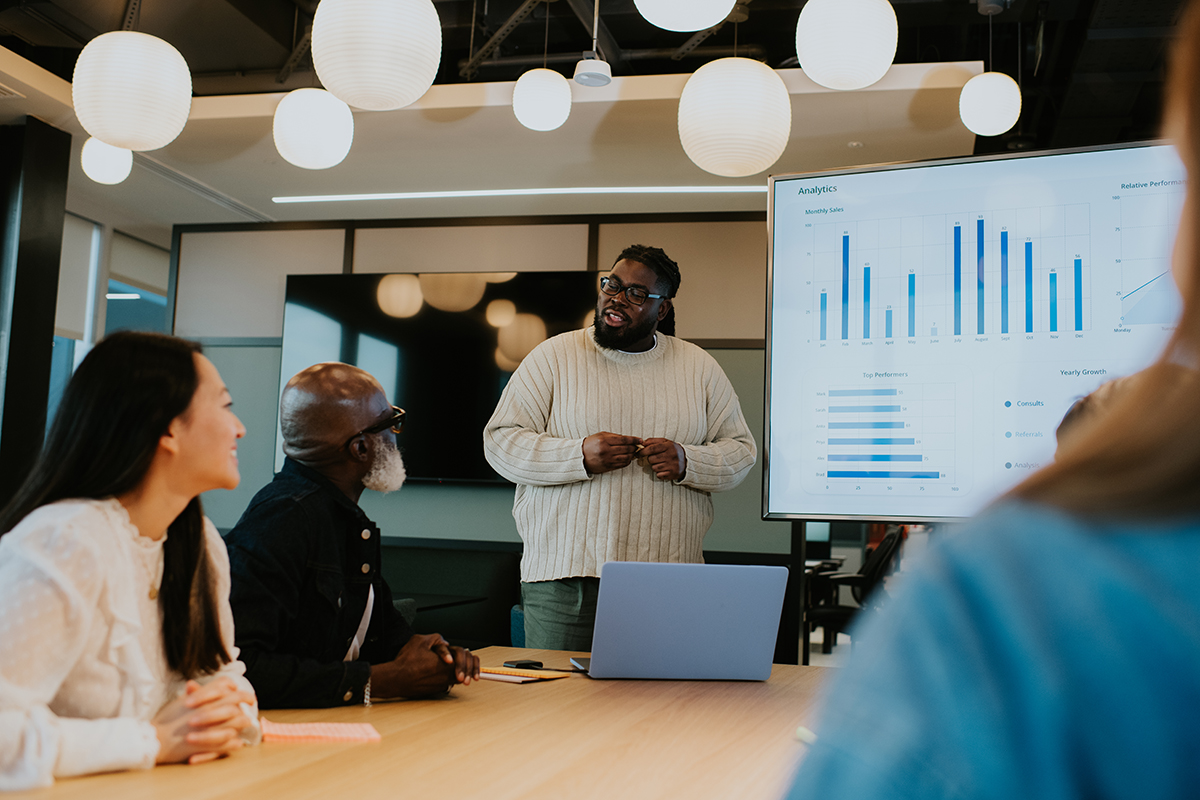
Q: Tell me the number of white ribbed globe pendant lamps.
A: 9